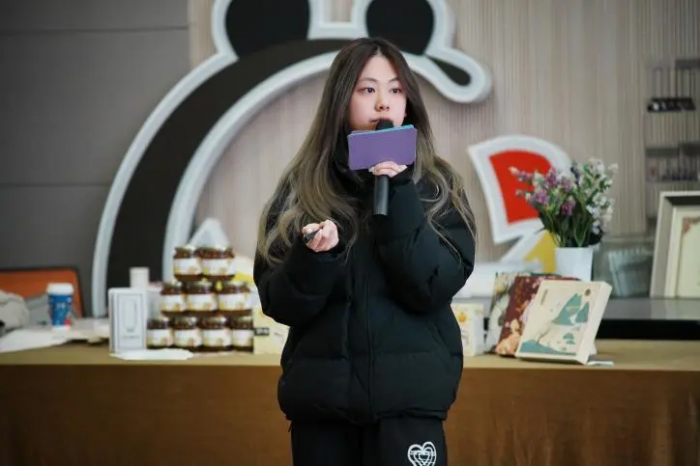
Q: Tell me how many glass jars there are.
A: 9